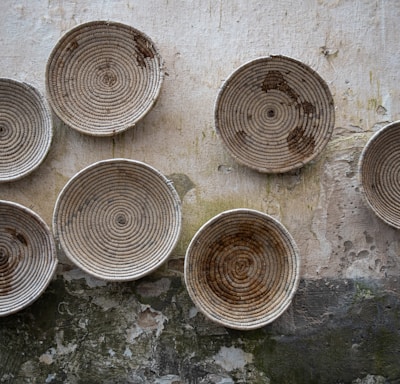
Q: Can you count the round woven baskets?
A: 7